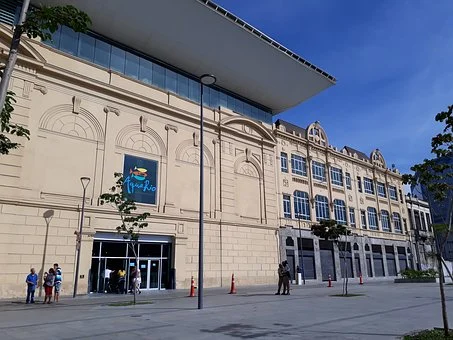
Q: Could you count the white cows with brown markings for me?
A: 0